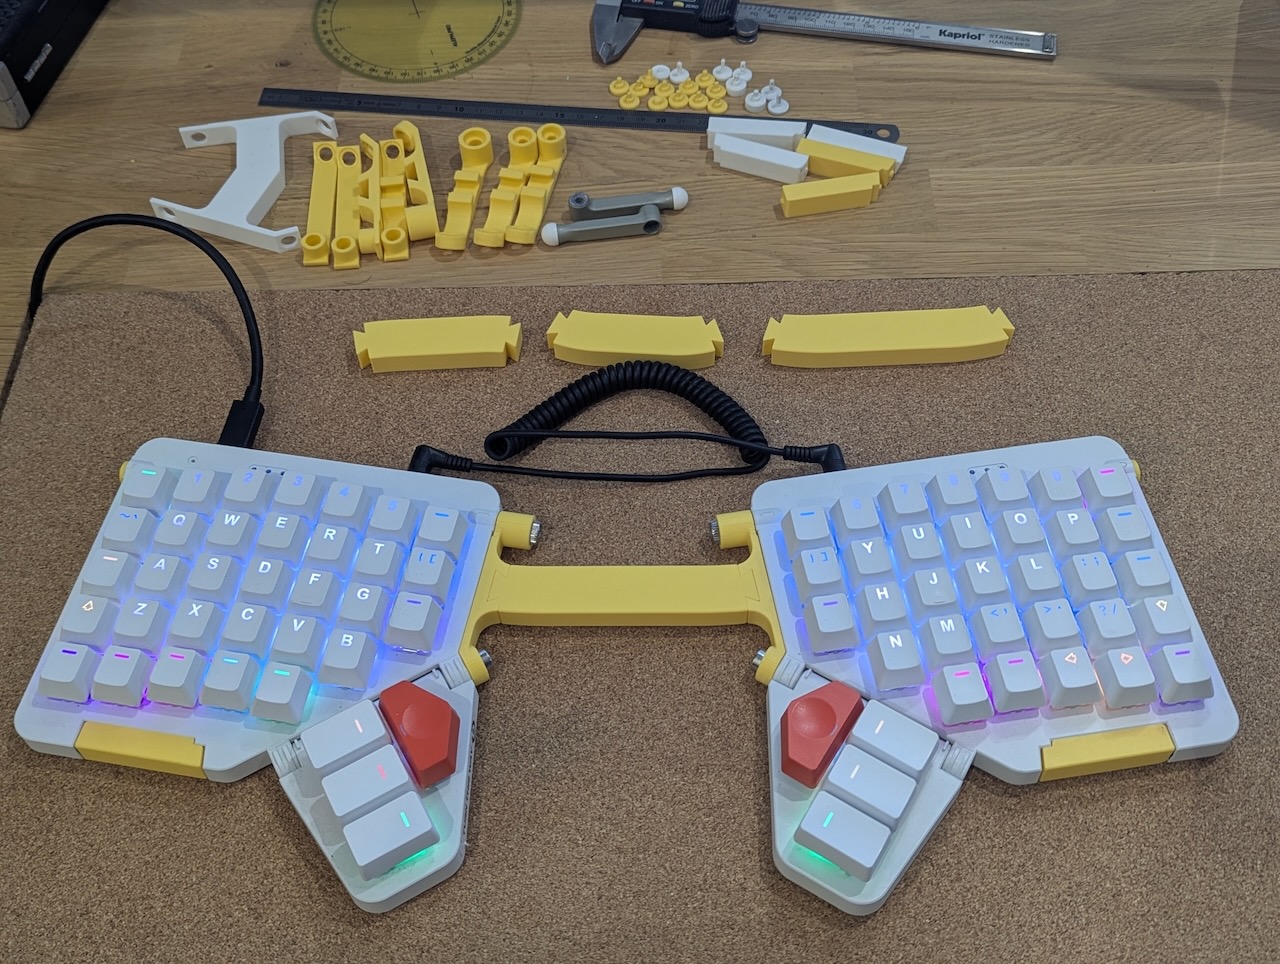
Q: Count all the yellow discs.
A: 12